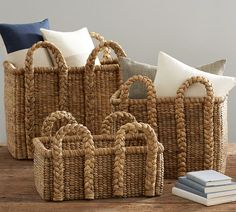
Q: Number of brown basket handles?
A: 9